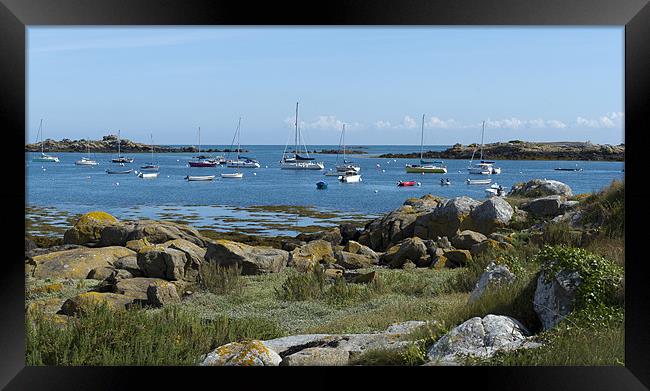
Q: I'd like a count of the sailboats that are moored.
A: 10